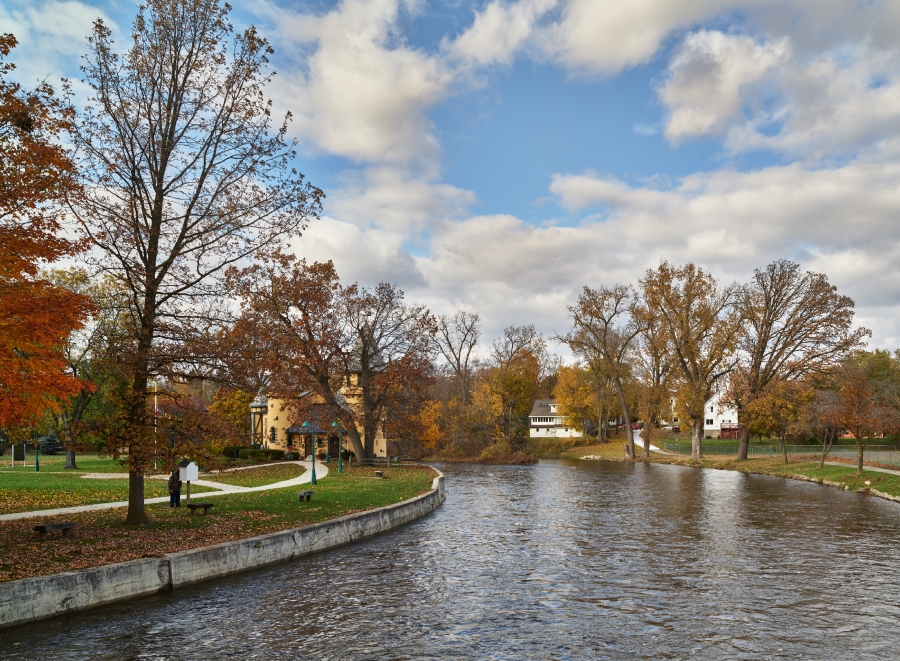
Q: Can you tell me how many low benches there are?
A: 4